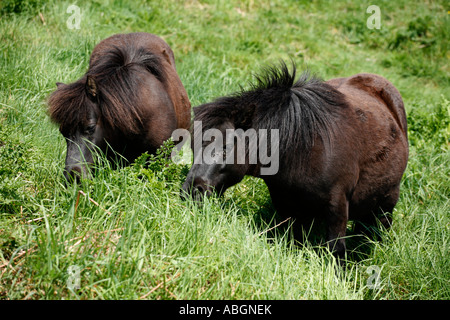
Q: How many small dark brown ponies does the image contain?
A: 2